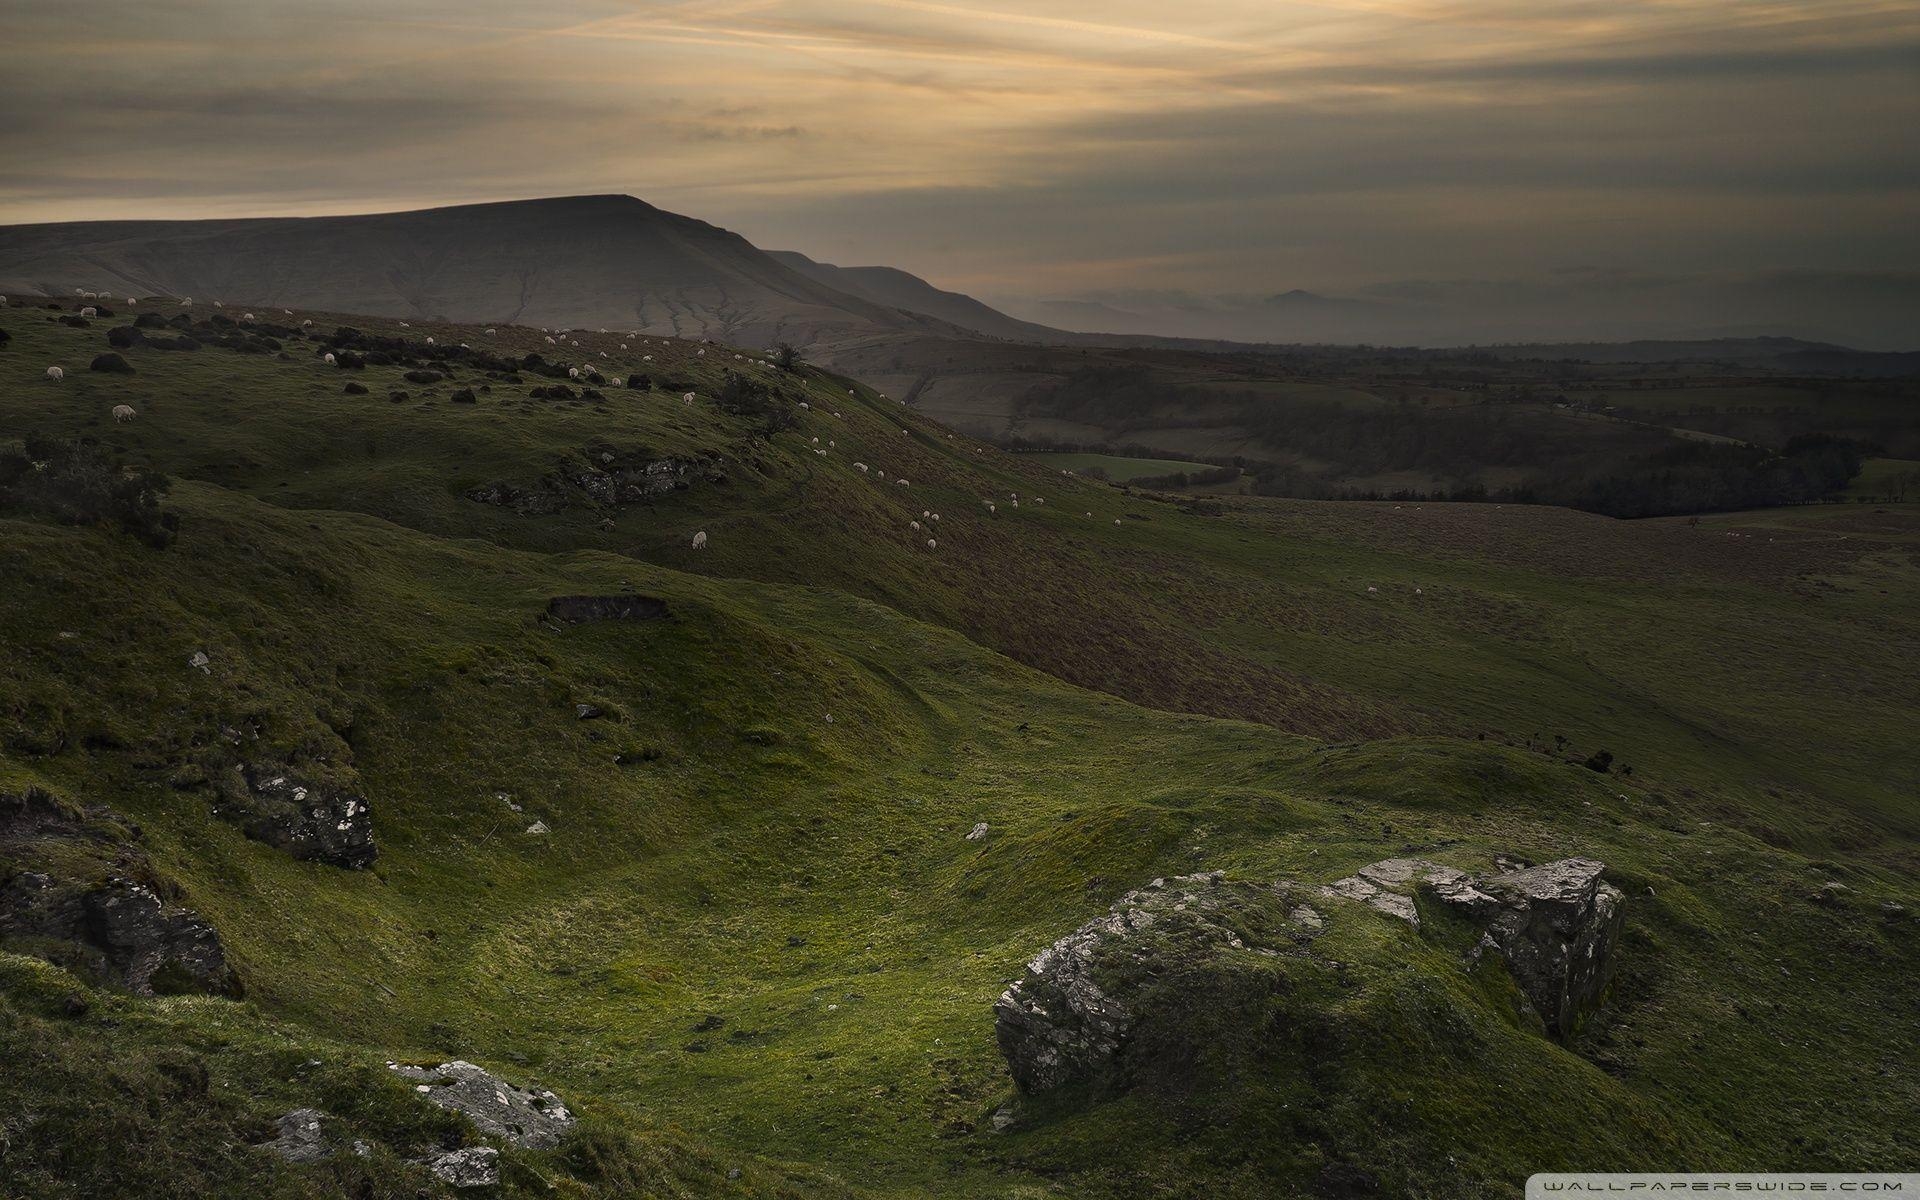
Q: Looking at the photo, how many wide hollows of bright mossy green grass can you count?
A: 1